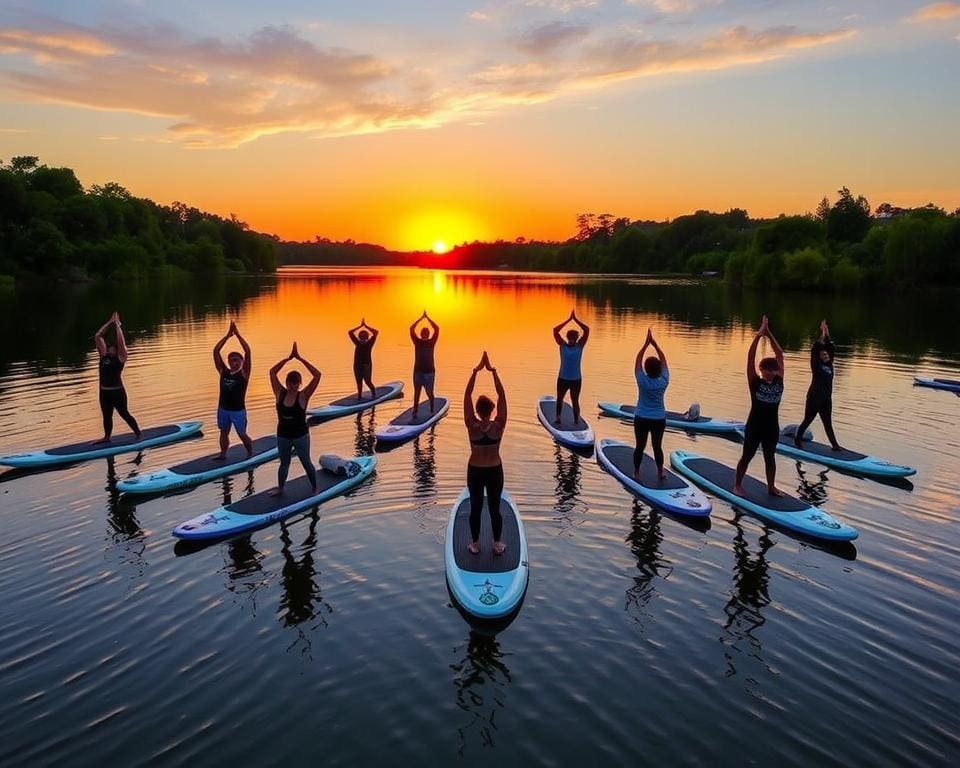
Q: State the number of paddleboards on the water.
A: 12